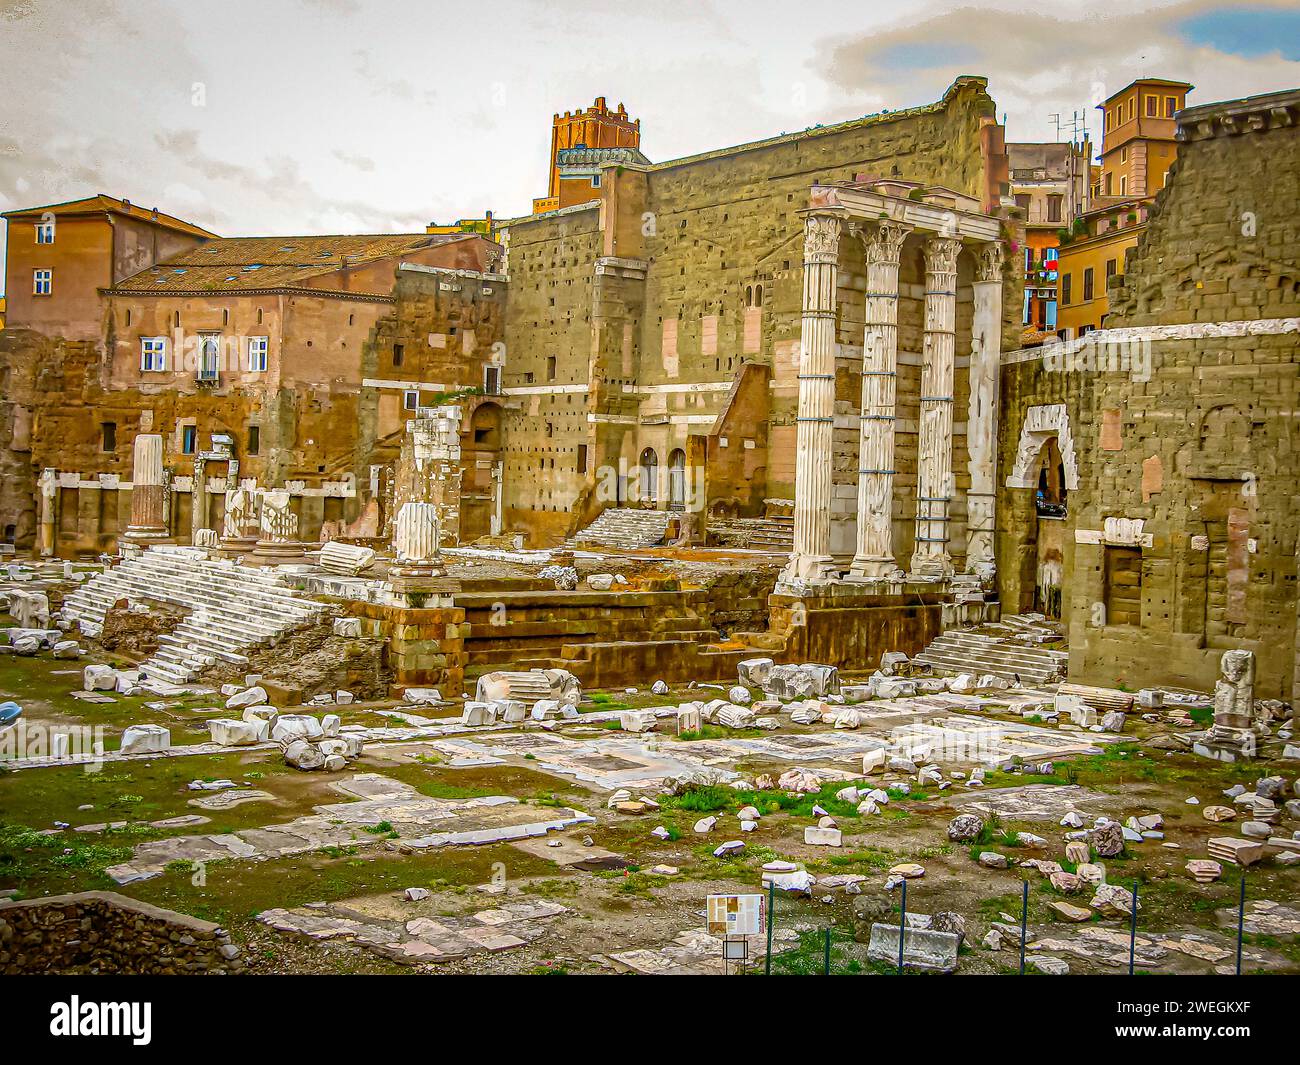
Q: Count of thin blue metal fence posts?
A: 6